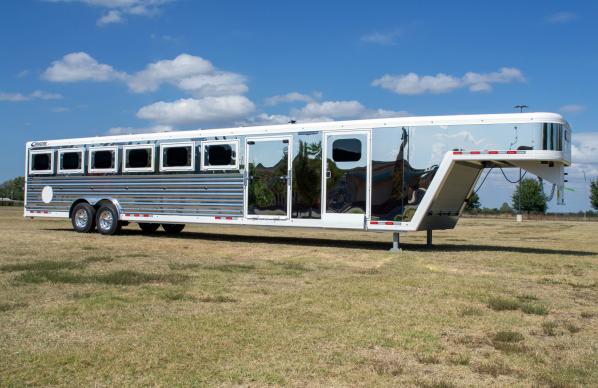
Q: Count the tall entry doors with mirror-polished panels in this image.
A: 2